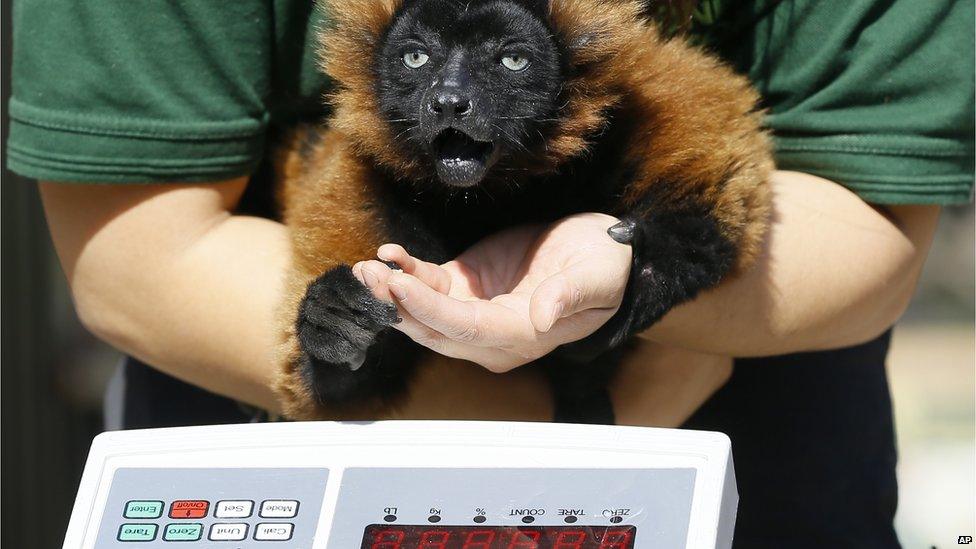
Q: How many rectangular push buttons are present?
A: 8